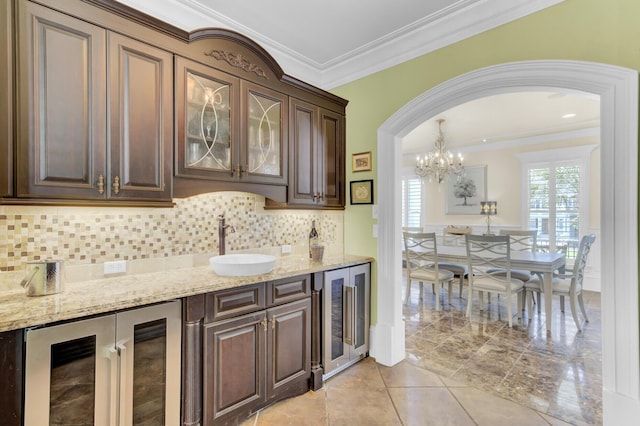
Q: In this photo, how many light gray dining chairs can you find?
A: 6